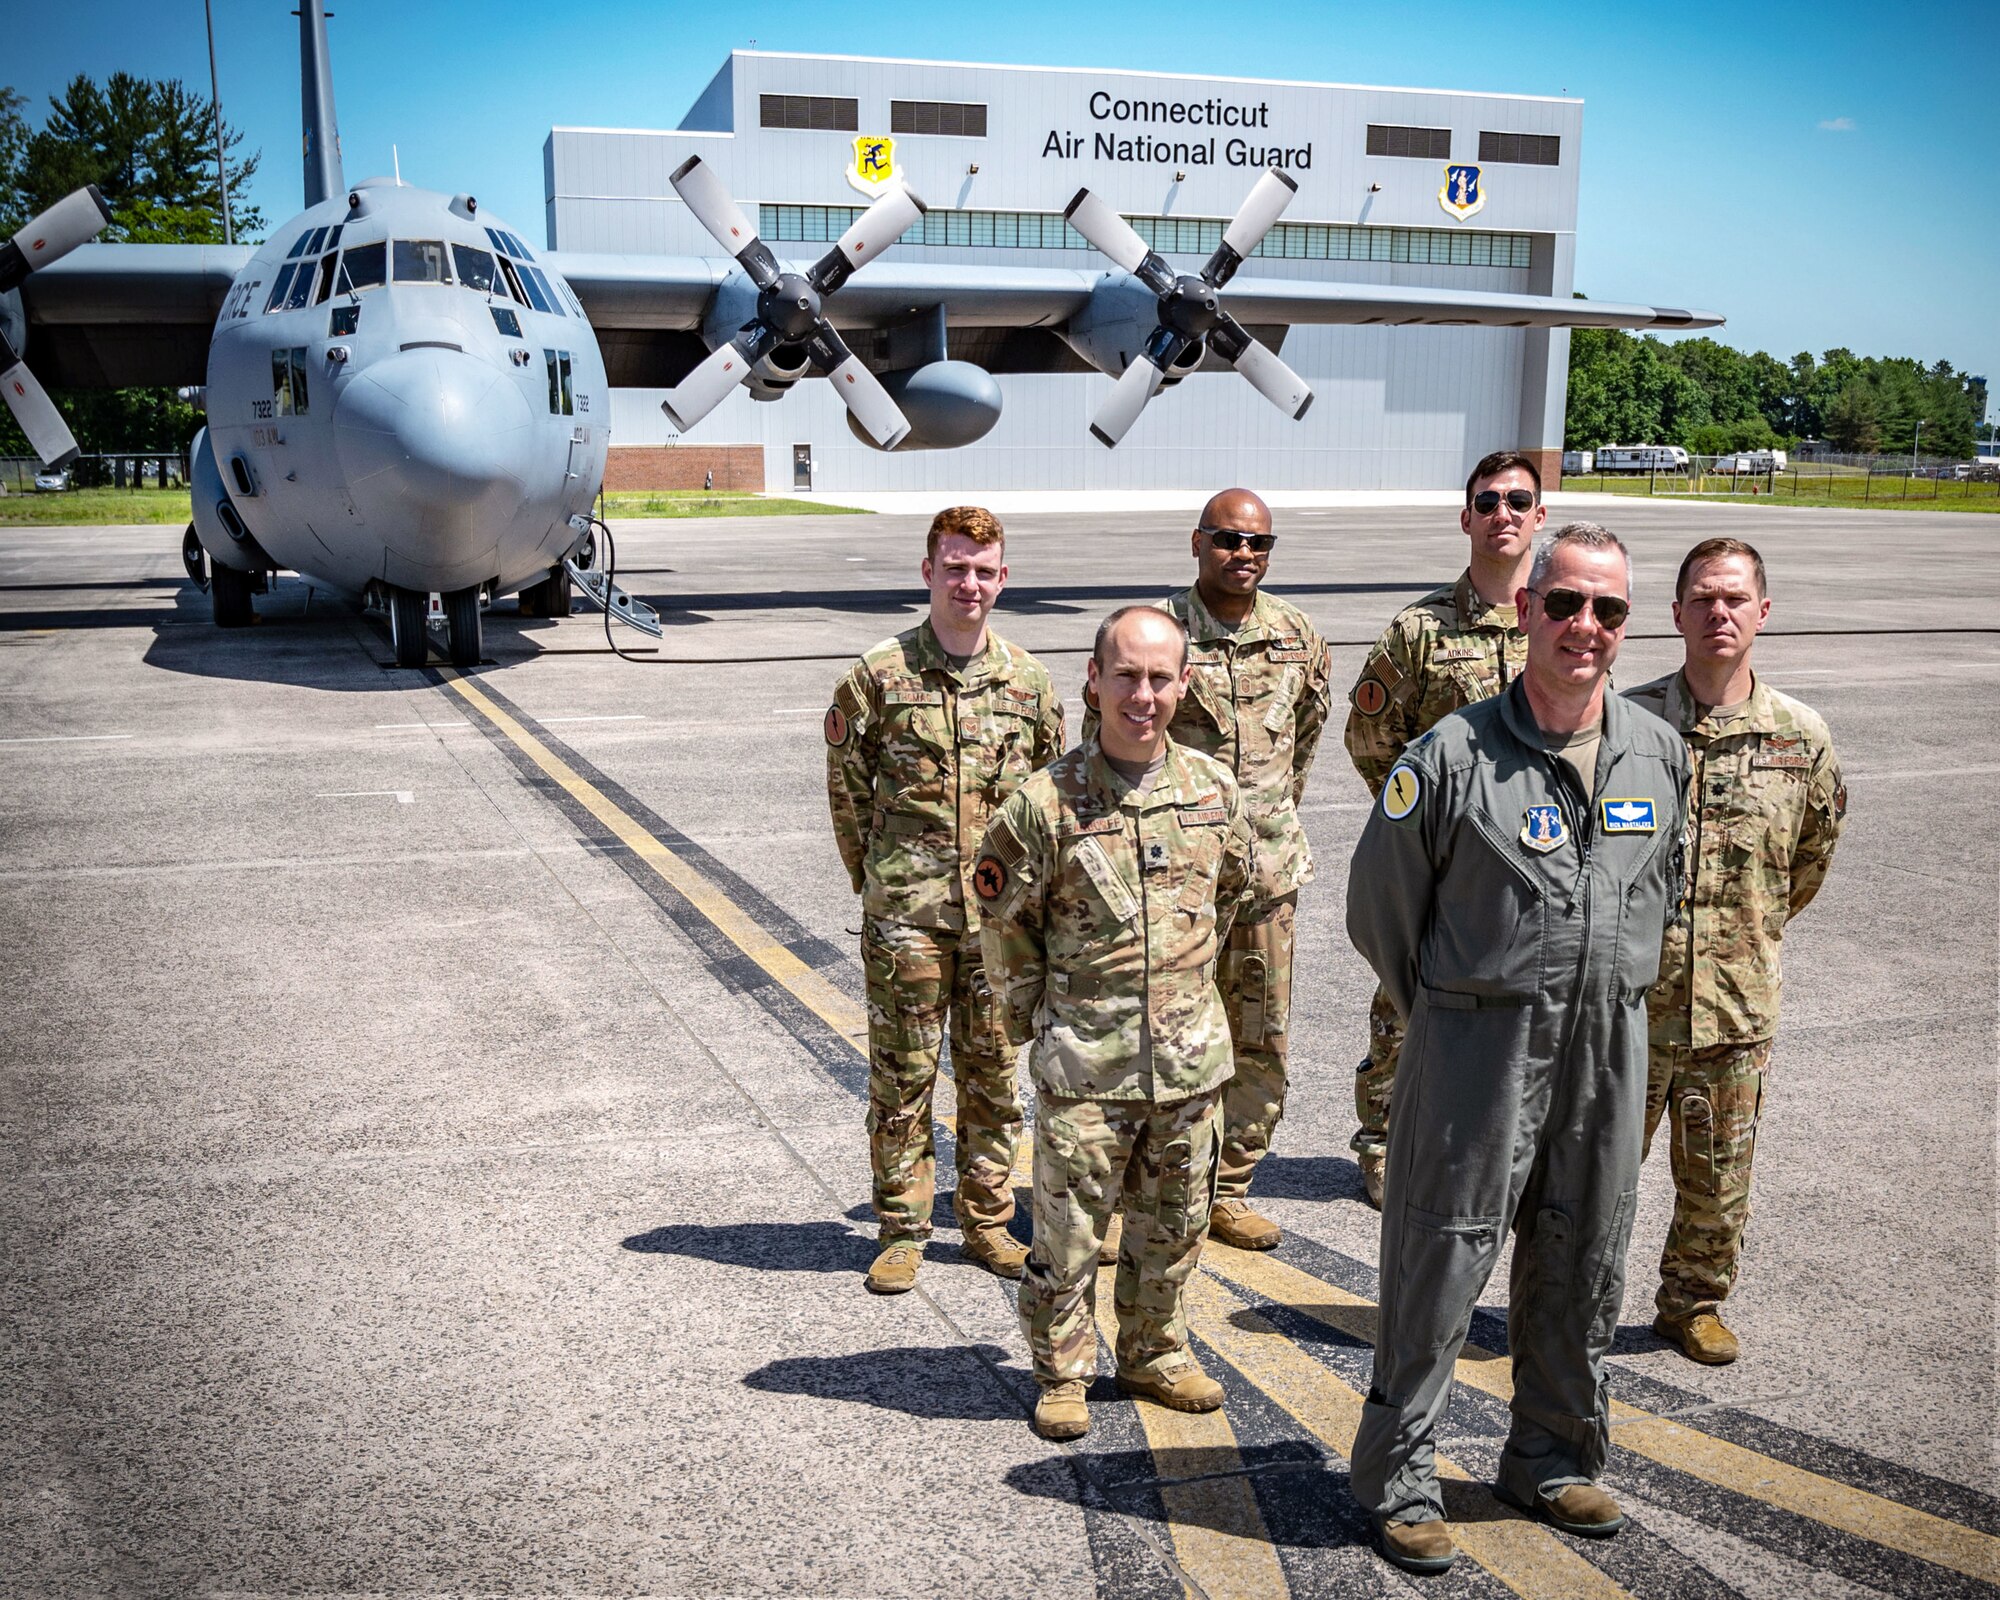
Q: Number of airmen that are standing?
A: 6